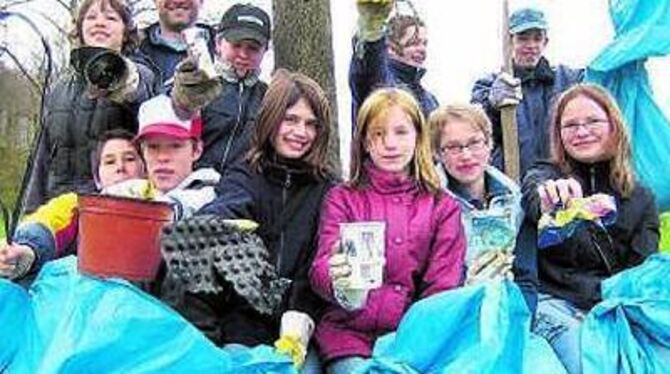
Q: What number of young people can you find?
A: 10